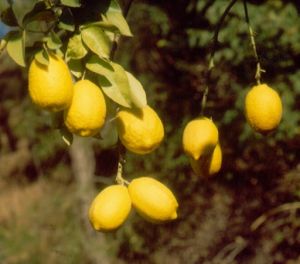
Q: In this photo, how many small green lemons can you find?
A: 0